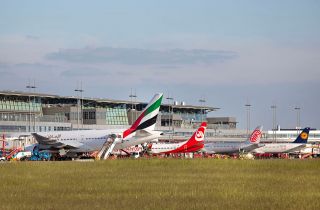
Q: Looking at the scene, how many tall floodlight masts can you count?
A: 8